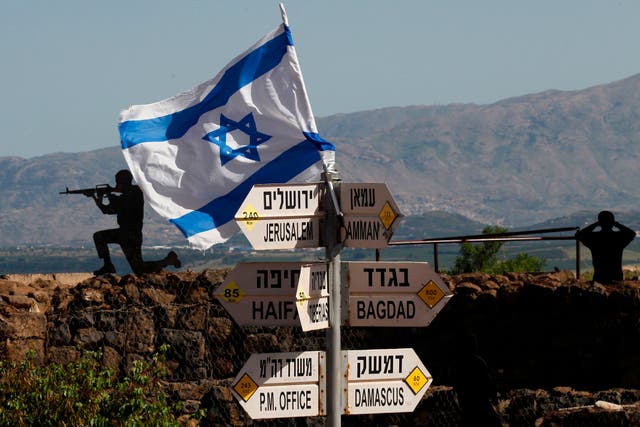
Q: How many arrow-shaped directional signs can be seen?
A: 7